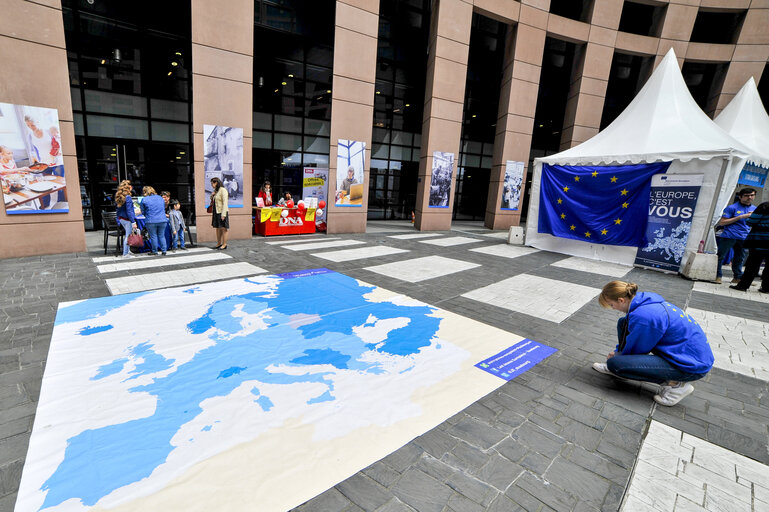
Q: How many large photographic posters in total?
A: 5